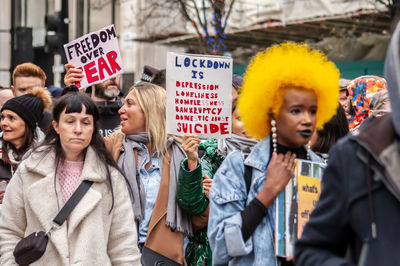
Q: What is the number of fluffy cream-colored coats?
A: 1